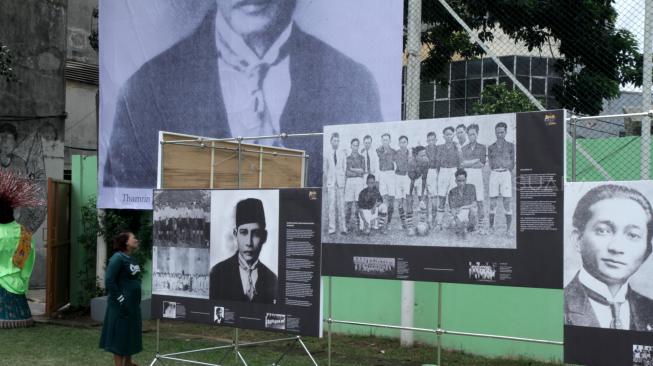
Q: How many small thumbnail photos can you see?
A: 6